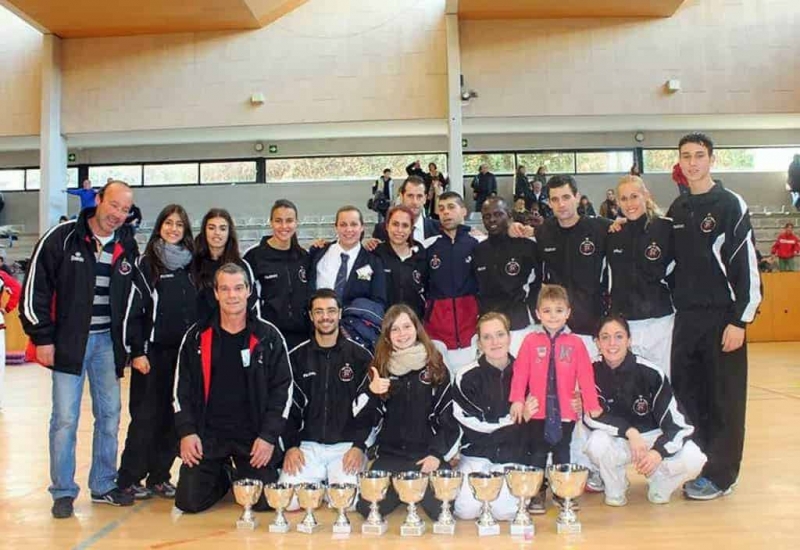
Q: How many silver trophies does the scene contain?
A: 10